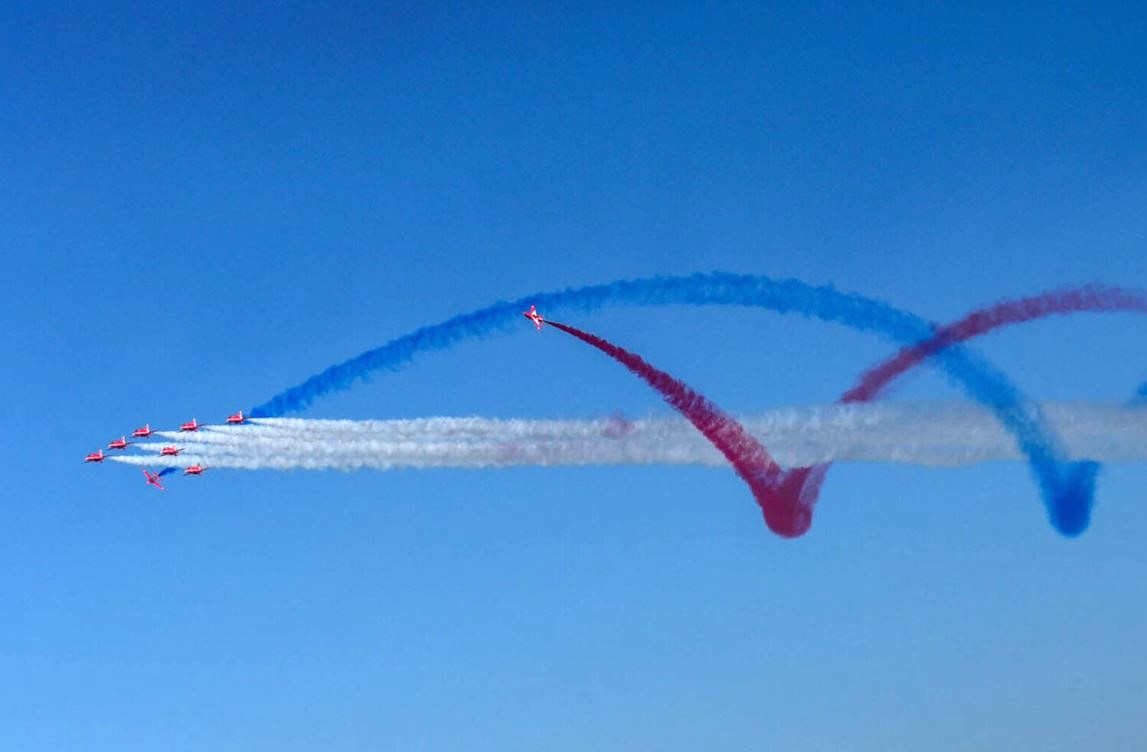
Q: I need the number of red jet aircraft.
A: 9